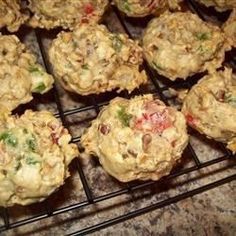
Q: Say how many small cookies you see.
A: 11